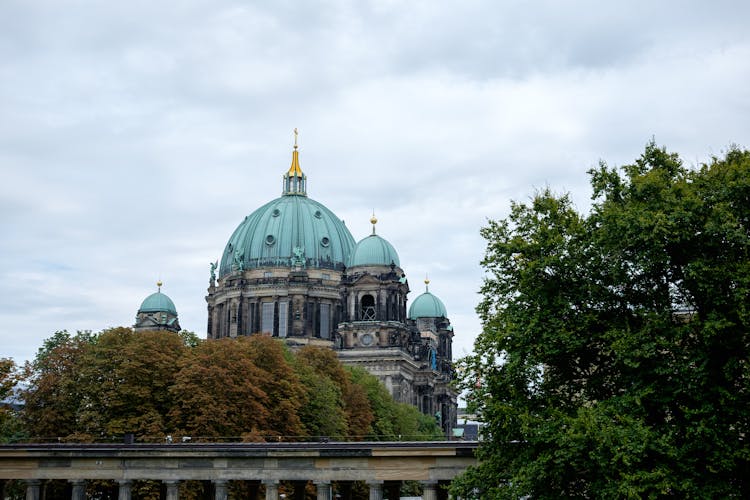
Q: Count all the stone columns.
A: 9